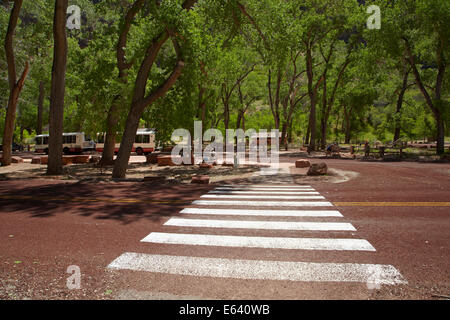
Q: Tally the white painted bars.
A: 9